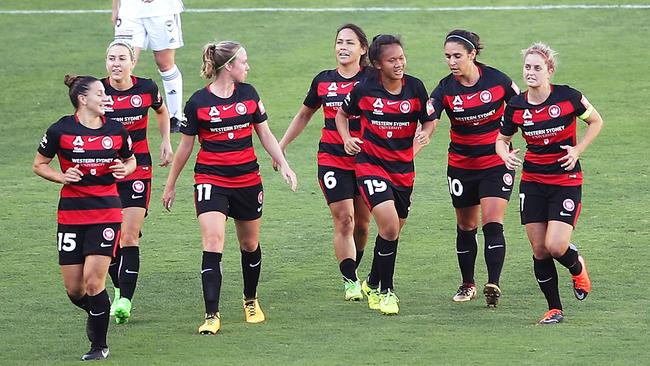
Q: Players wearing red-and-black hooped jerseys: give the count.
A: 7